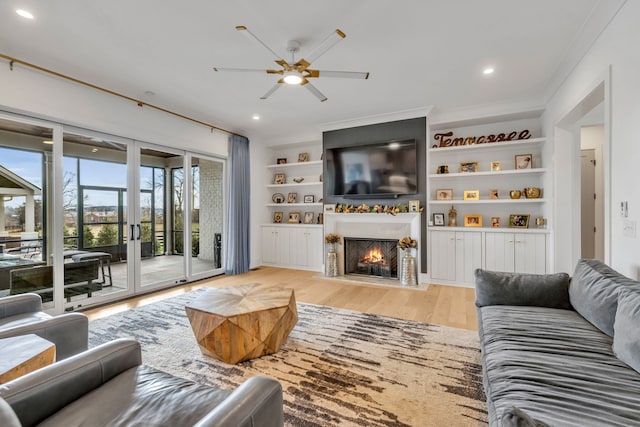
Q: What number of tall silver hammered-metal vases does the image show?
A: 2